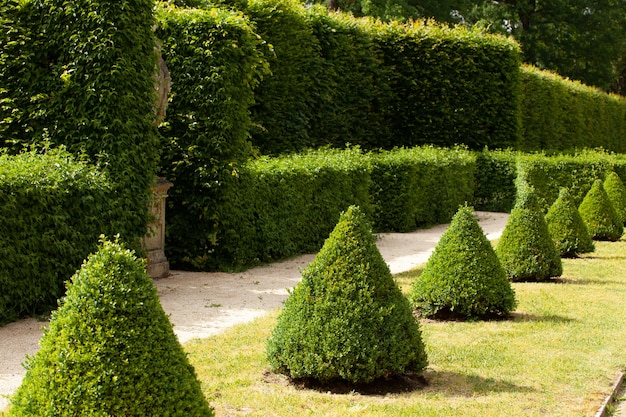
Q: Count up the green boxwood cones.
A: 7